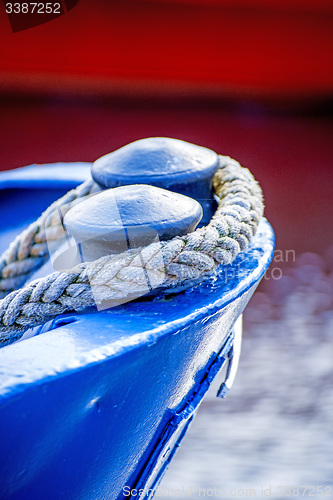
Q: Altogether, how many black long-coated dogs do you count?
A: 0